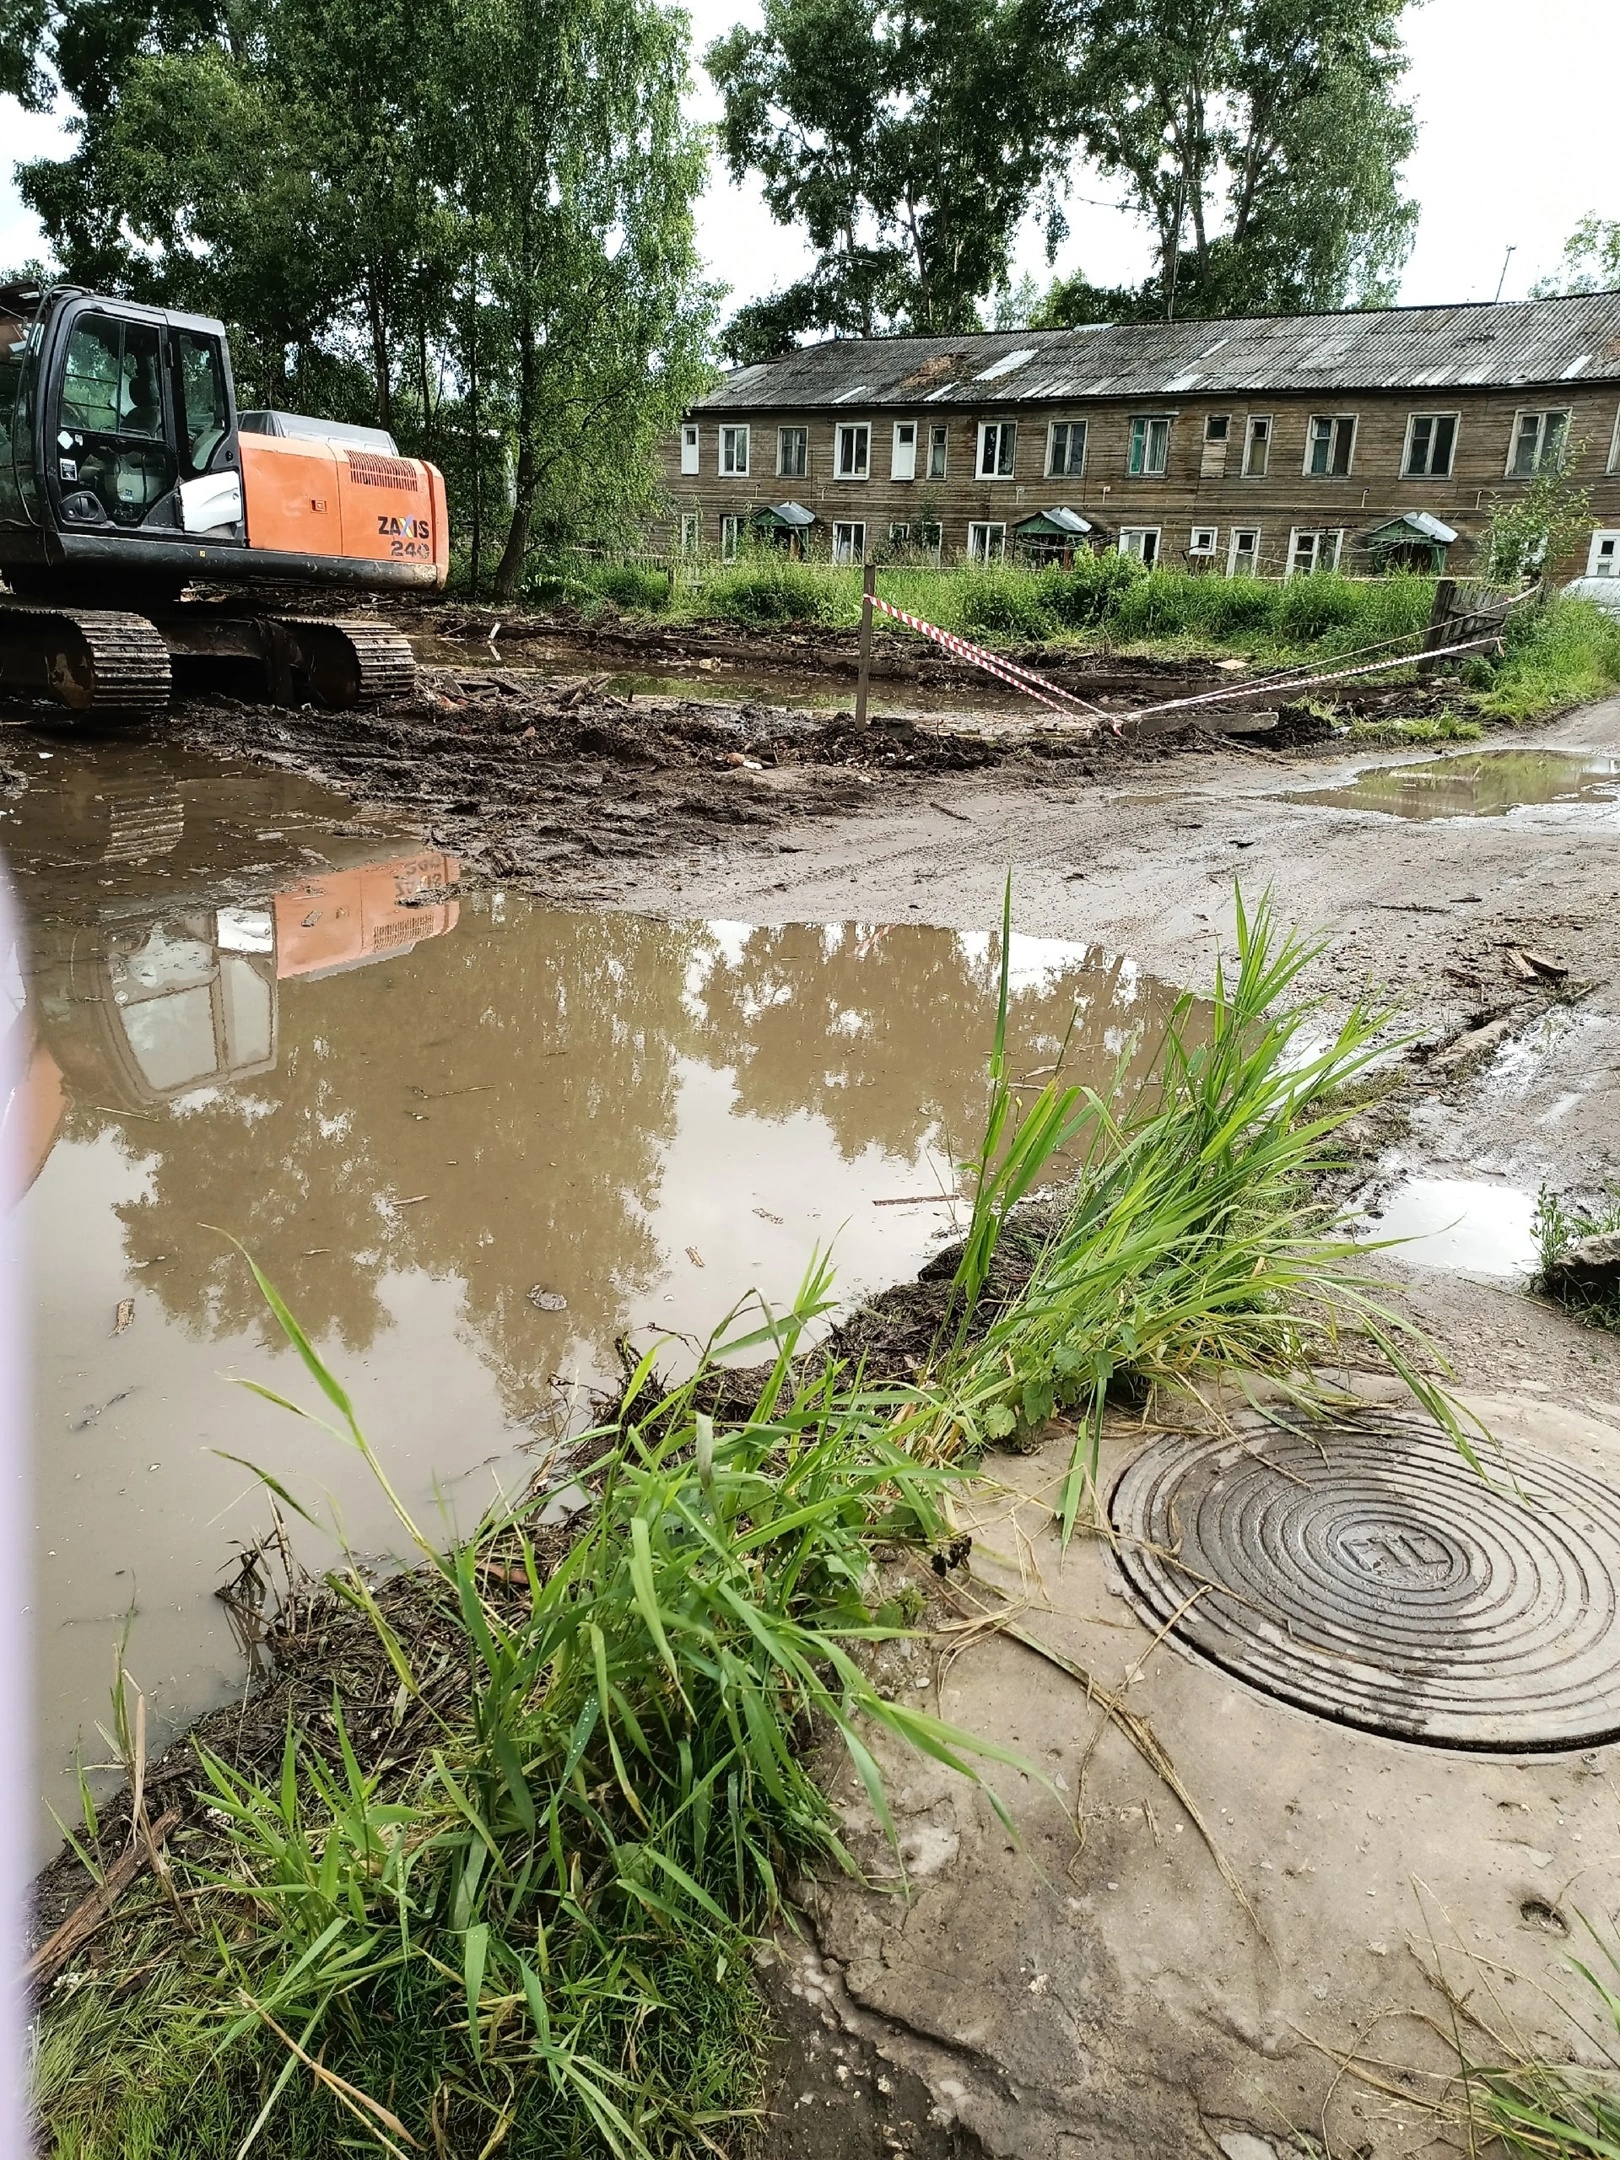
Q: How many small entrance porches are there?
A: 3